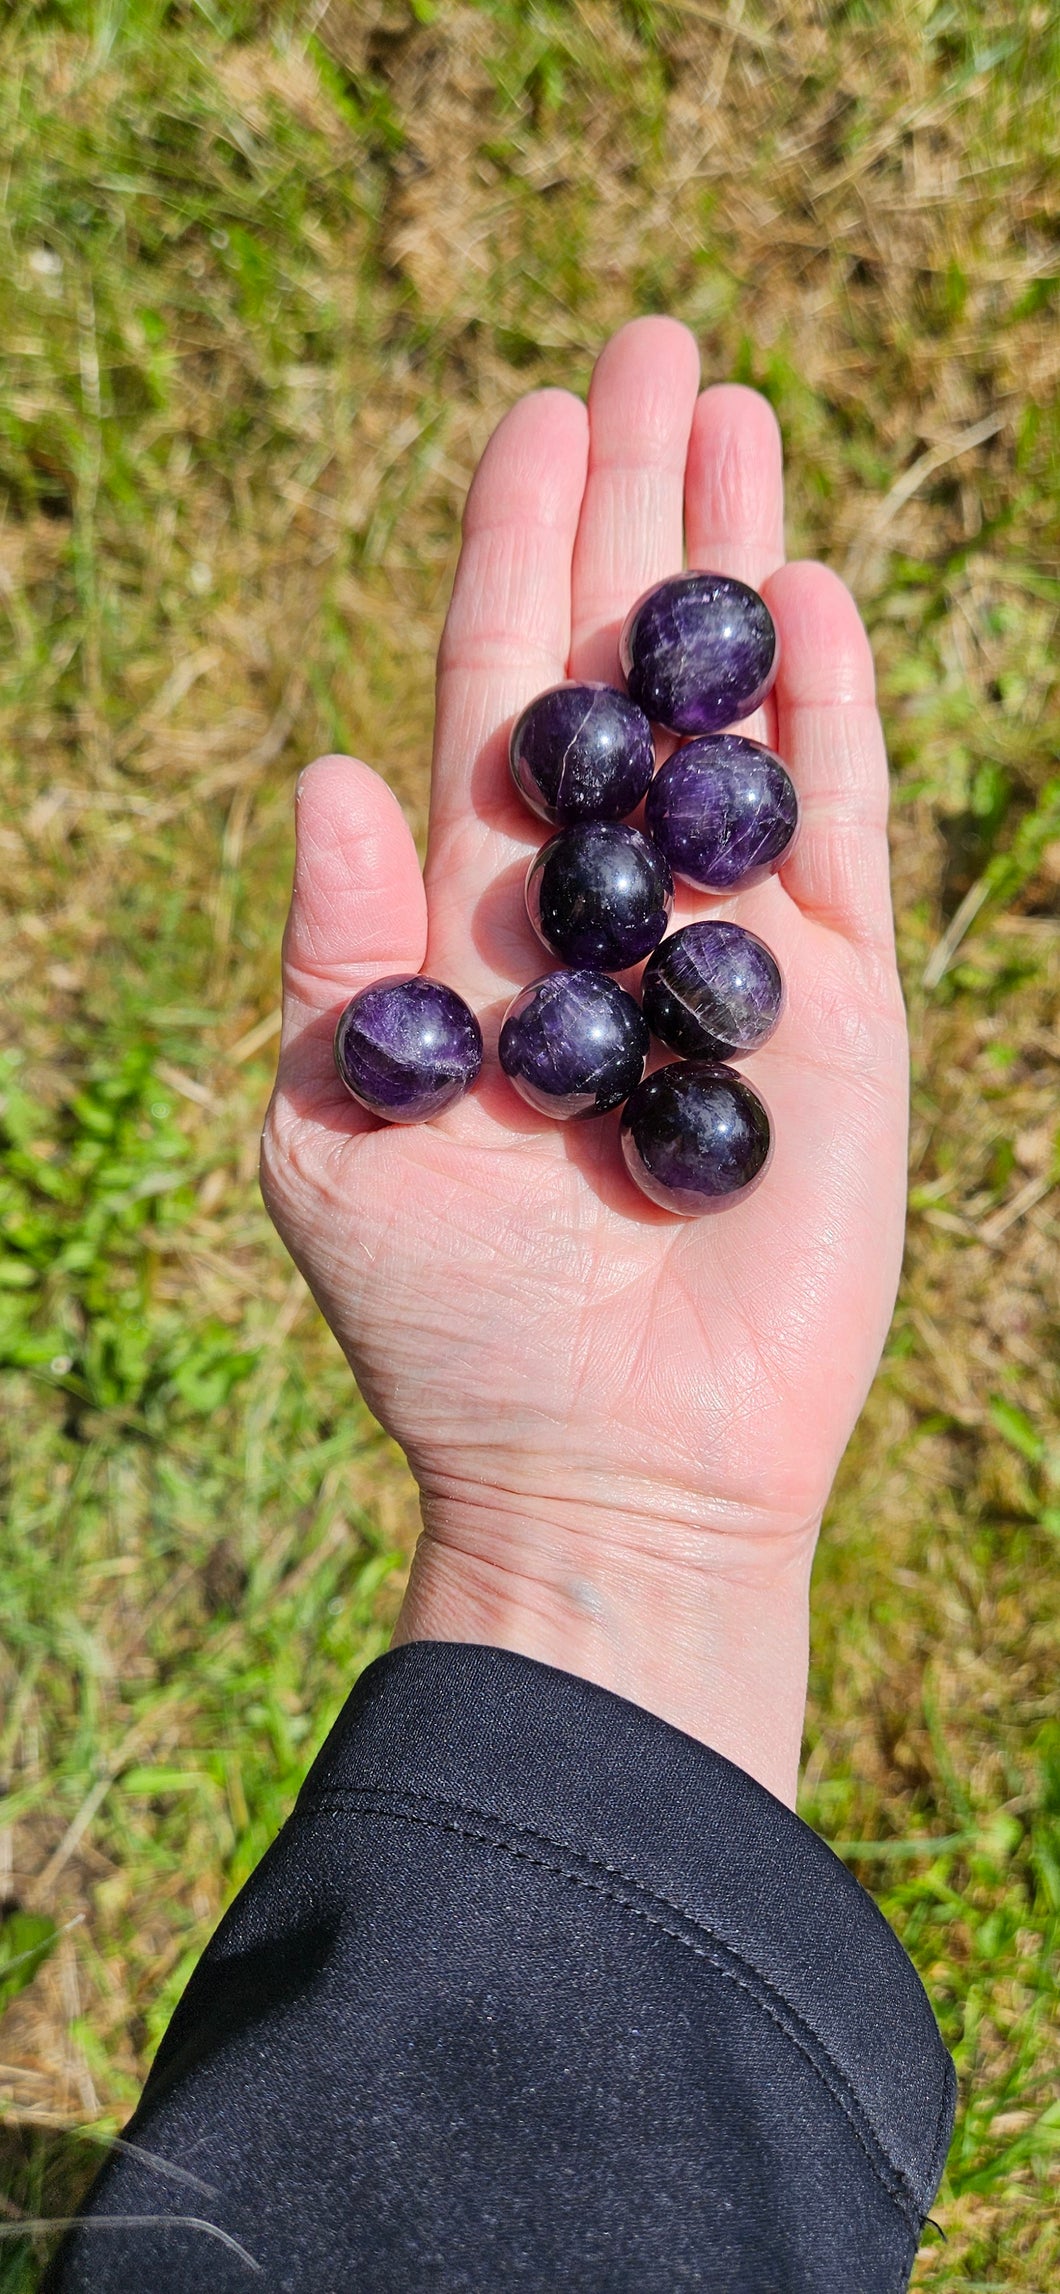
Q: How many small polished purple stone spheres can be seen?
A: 8